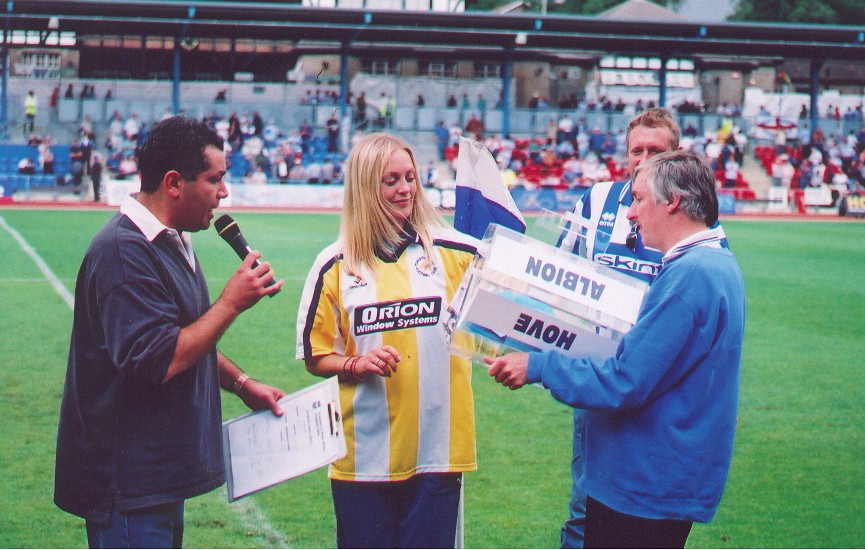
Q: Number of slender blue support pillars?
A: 6